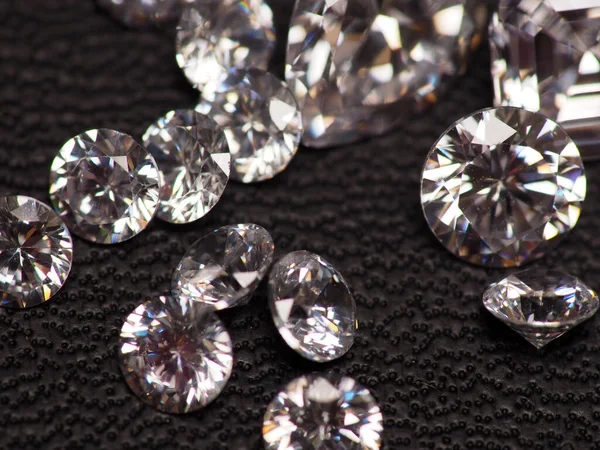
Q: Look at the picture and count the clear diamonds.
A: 14